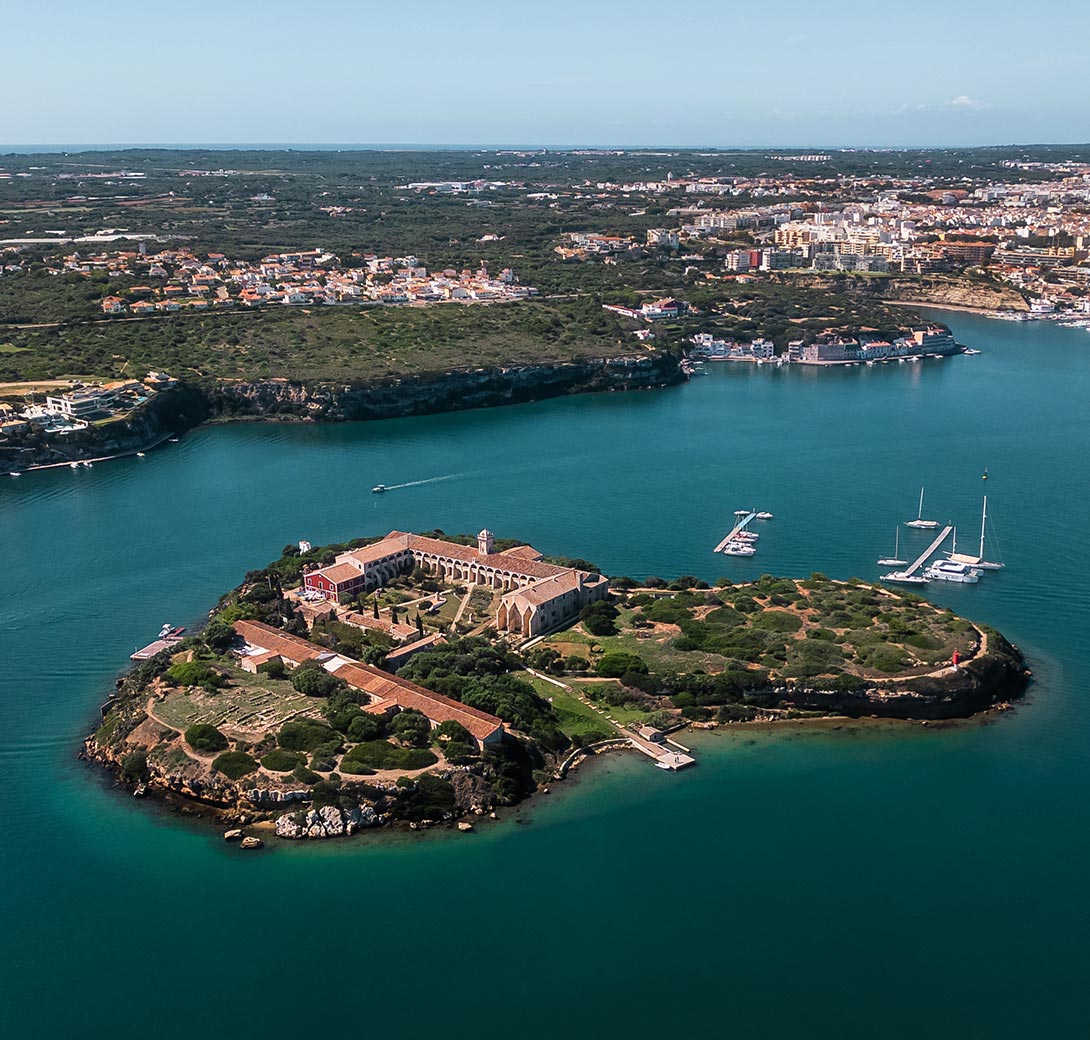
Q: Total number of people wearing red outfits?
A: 0